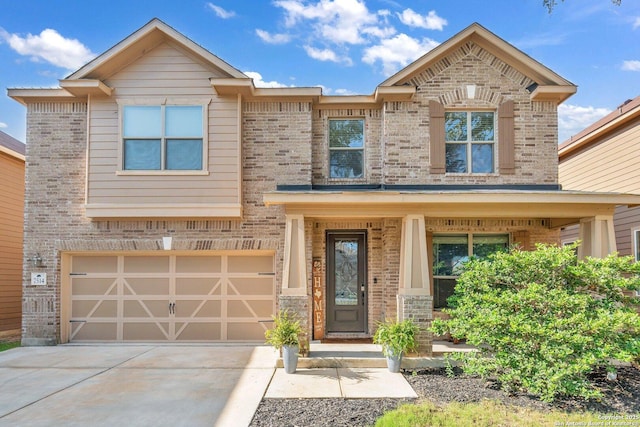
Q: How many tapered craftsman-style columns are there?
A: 3